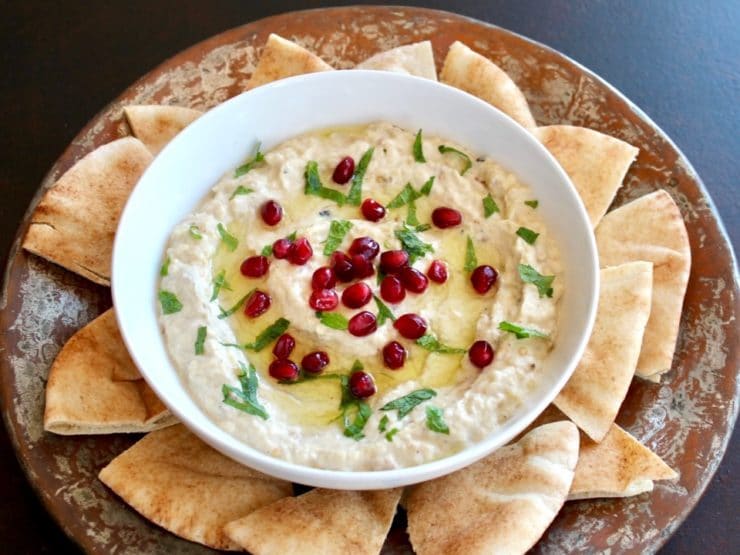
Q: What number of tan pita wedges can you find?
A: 13